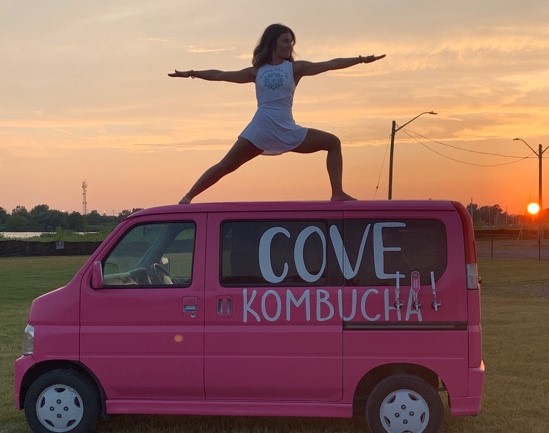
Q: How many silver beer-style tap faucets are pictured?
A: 3